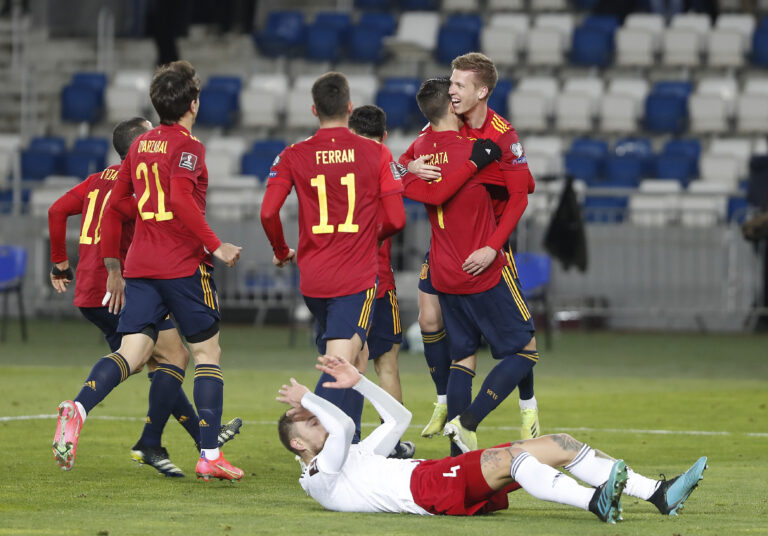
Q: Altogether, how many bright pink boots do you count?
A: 2